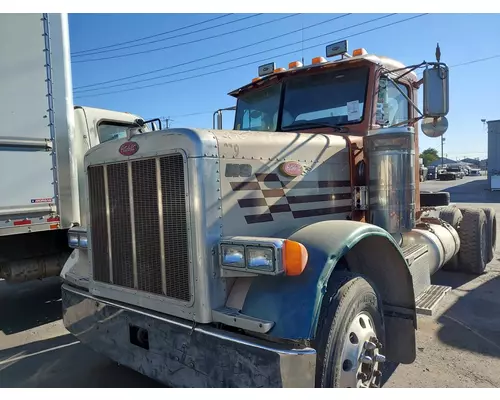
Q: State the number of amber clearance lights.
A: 5